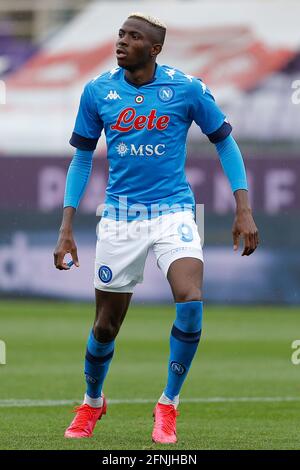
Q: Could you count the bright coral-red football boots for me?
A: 2